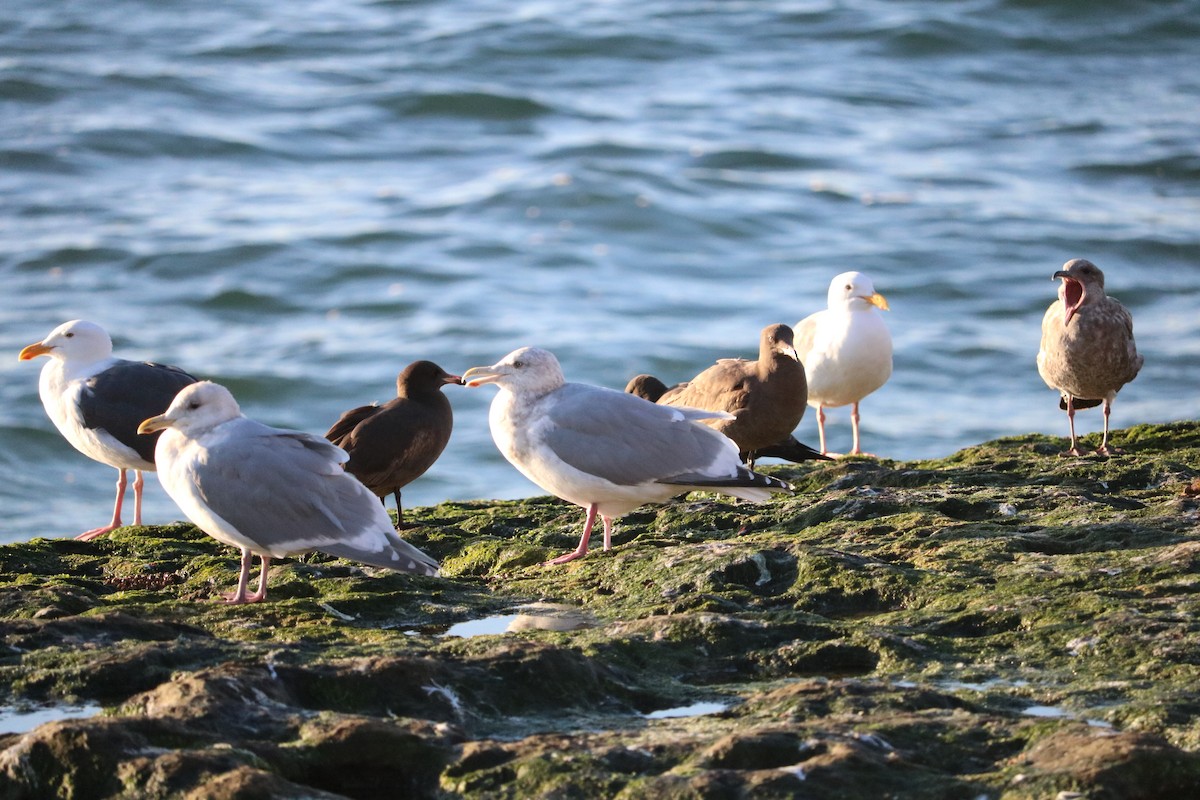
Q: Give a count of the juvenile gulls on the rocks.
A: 4